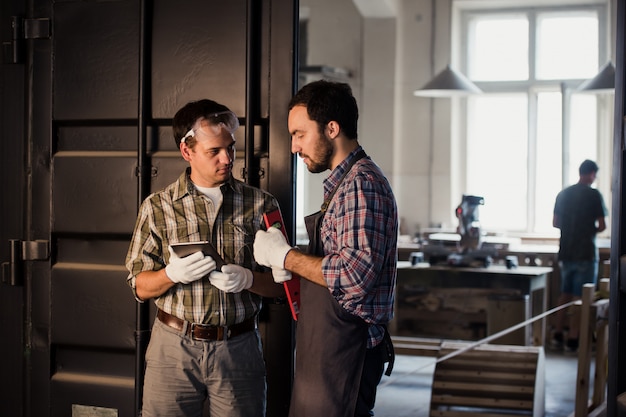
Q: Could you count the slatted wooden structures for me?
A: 1